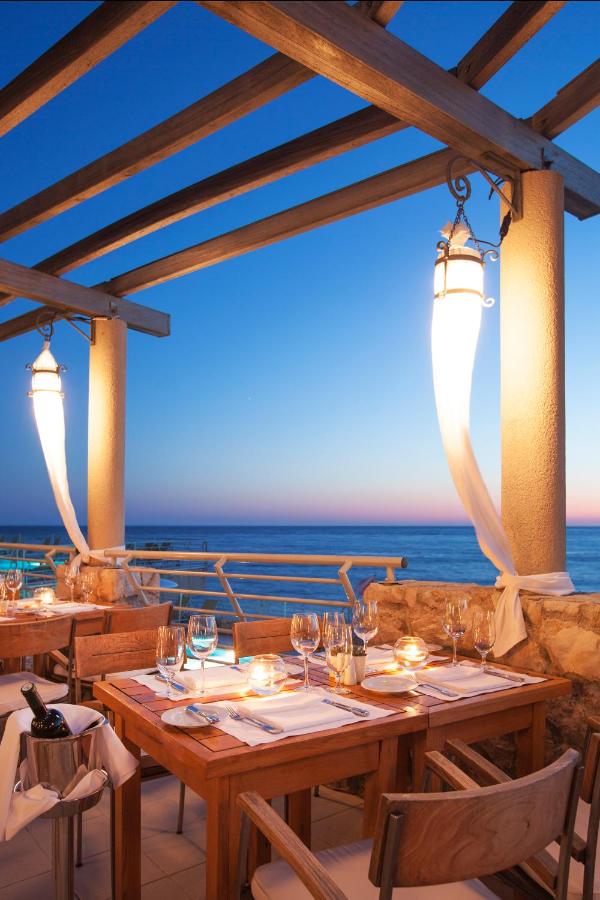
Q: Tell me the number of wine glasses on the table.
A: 8